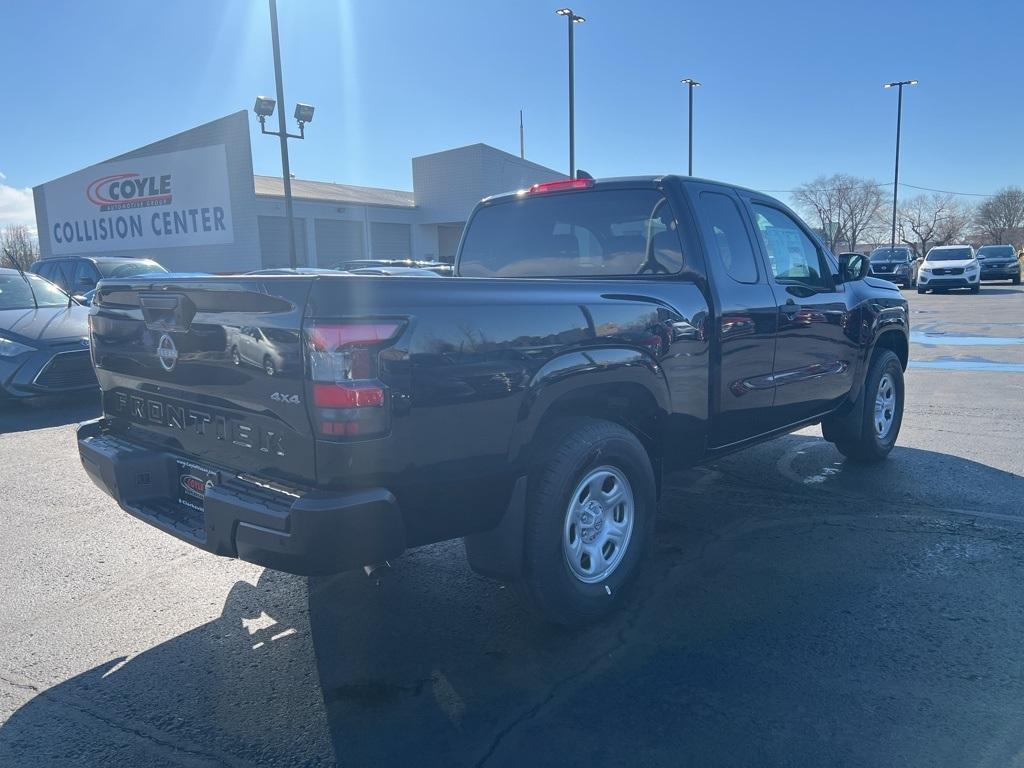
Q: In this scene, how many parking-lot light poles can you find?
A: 4